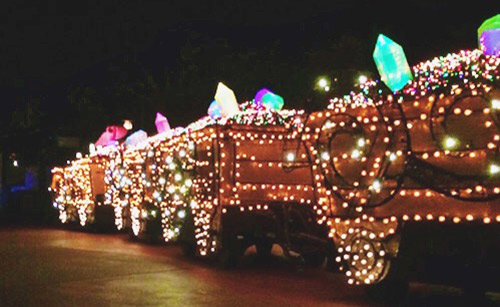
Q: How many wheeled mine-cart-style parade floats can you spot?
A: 4